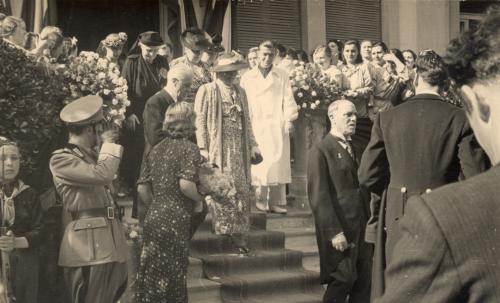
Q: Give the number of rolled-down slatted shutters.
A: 2